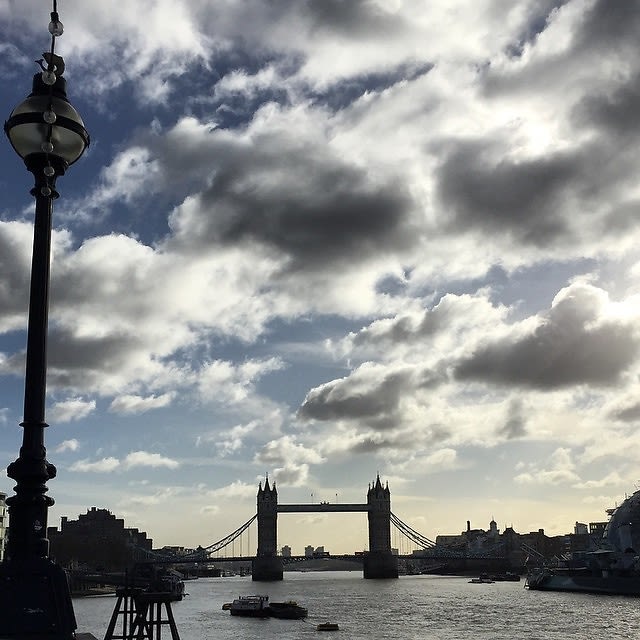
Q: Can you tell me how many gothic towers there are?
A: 2